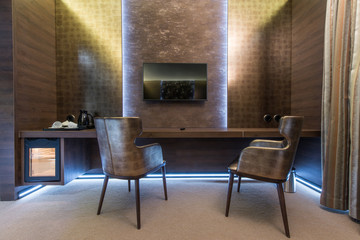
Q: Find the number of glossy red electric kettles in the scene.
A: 0